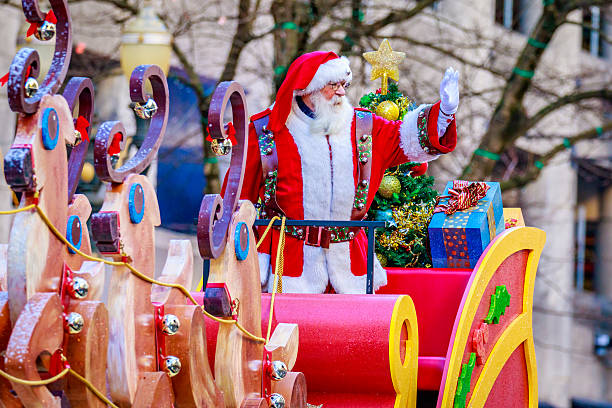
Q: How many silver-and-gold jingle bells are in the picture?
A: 12